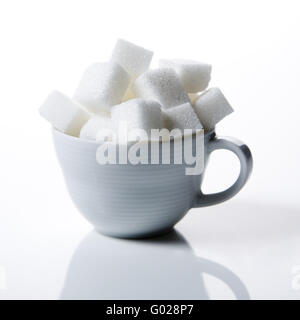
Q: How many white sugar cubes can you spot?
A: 9